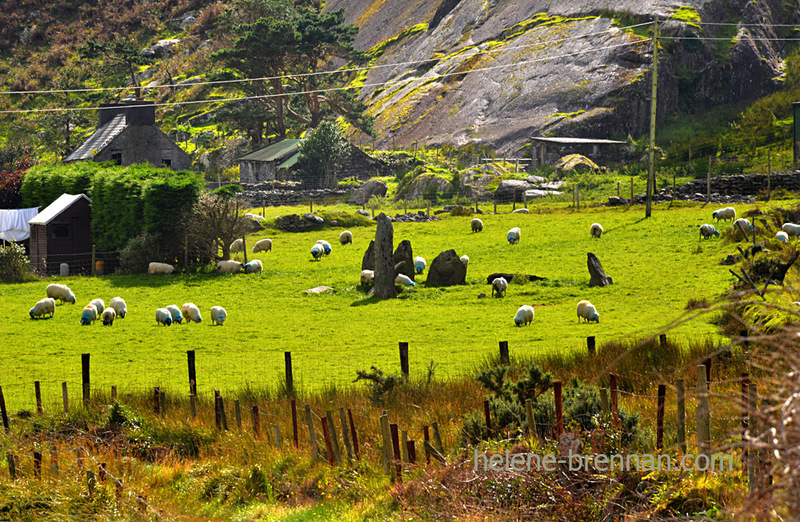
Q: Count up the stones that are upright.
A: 5